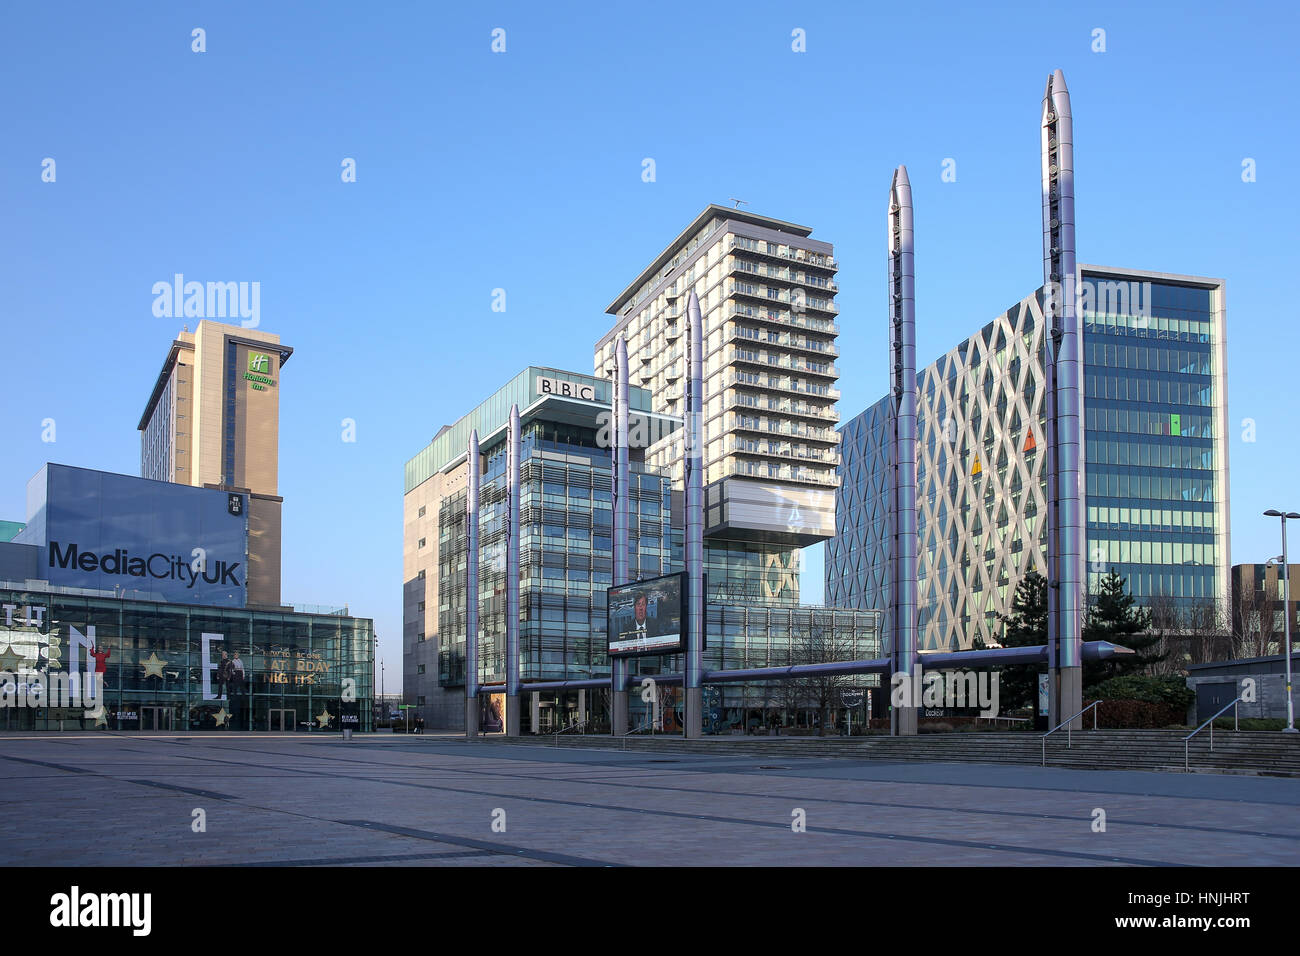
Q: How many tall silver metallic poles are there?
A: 6